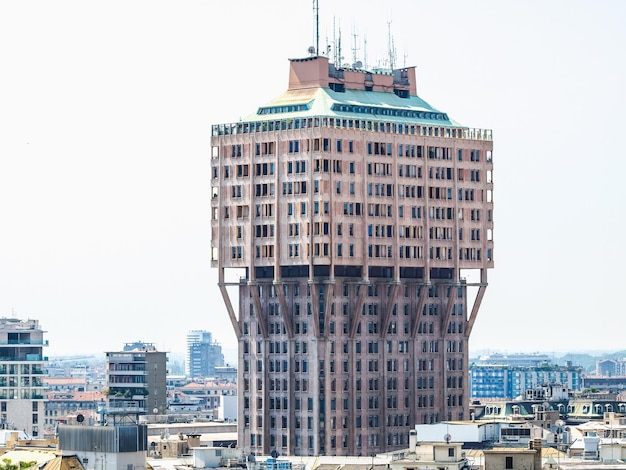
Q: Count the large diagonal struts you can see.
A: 10